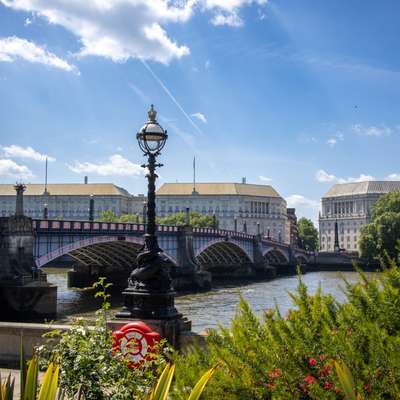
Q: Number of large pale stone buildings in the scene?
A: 3